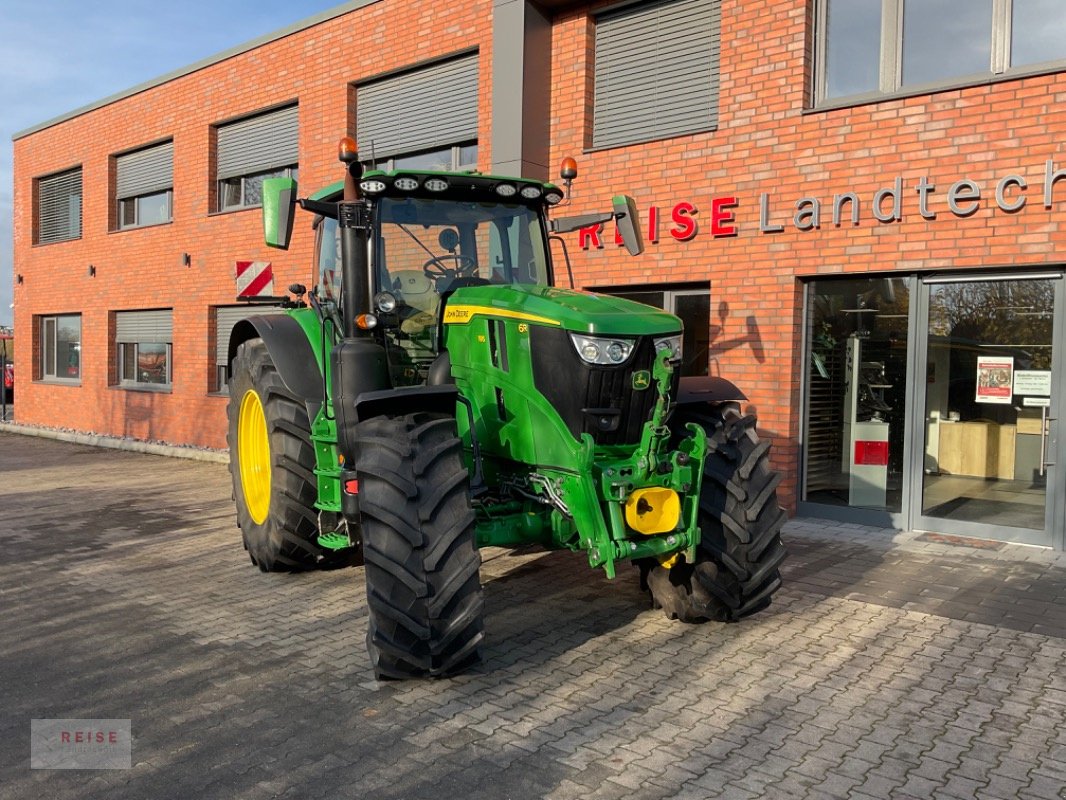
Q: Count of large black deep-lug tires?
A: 3